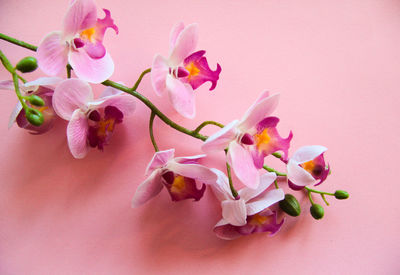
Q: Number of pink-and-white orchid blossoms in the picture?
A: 8